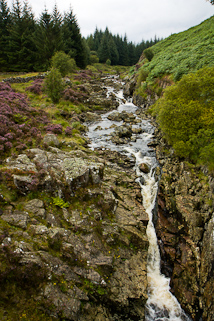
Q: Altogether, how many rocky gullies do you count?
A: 1